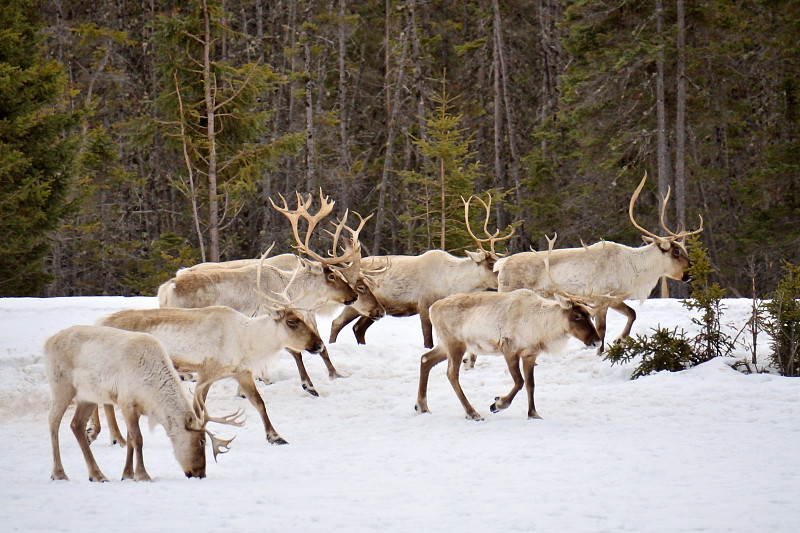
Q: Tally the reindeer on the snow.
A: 7